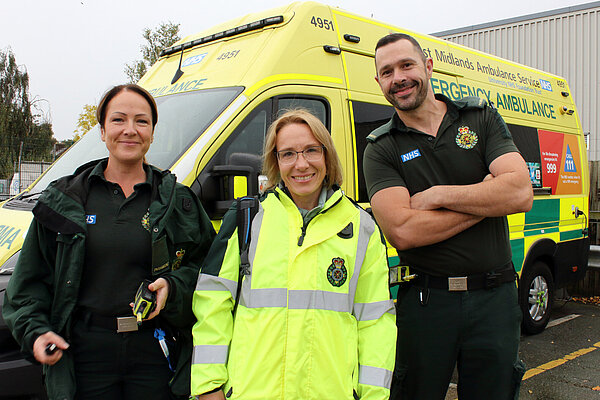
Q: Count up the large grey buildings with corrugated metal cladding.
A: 1